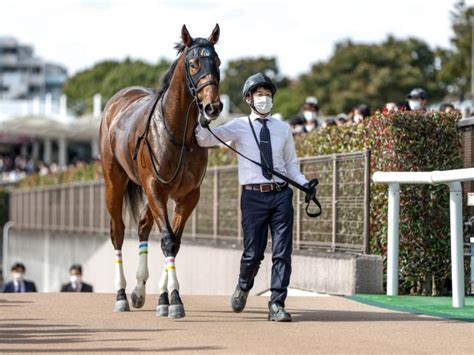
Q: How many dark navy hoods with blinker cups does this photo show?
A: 1